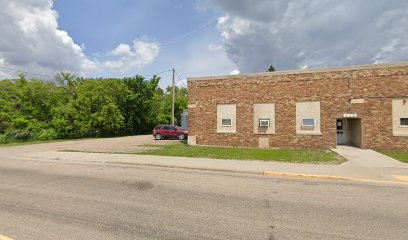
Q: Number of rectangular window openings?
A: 4